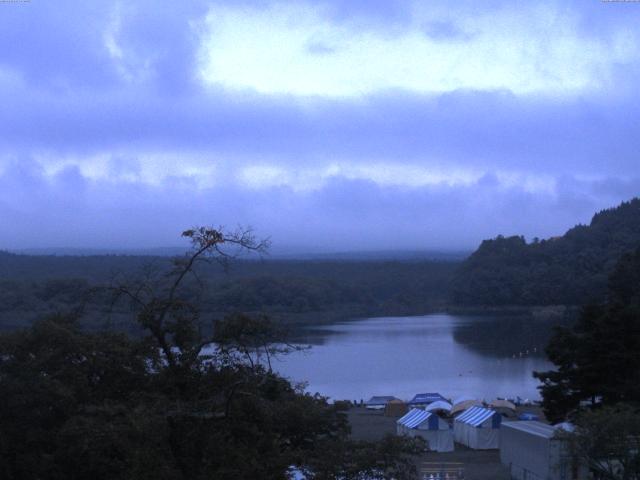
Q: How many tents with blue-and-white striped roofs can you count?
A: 2